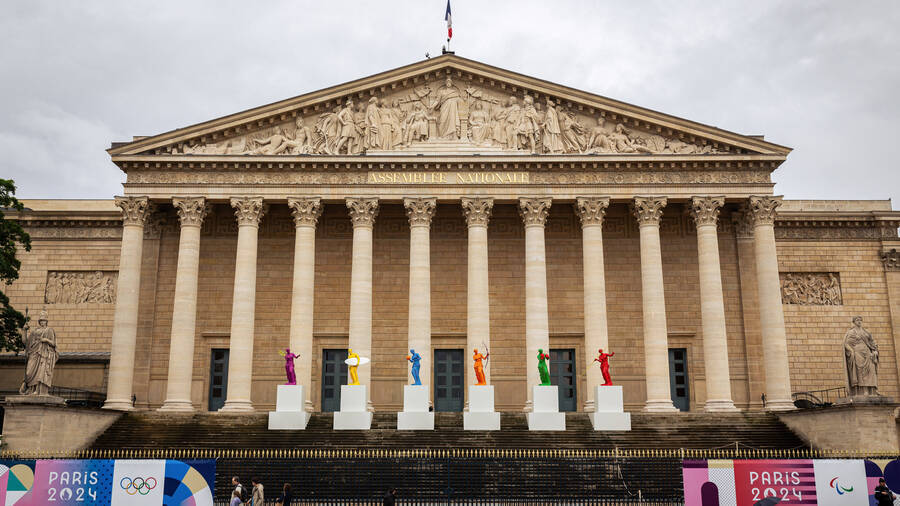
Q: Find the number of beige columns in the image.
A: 12